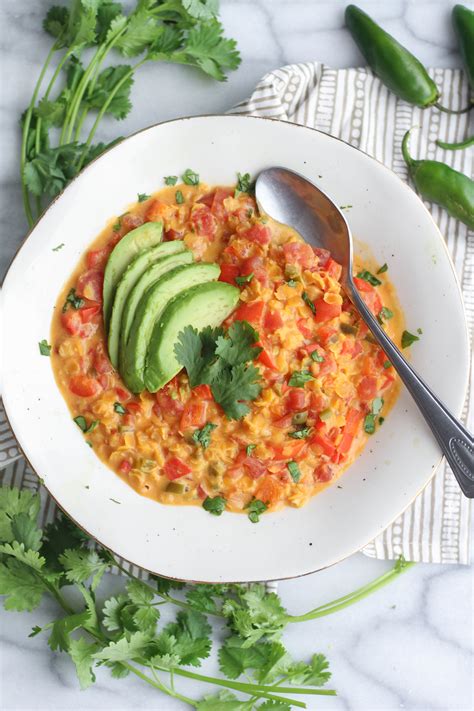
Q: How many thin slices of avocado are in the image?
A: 5